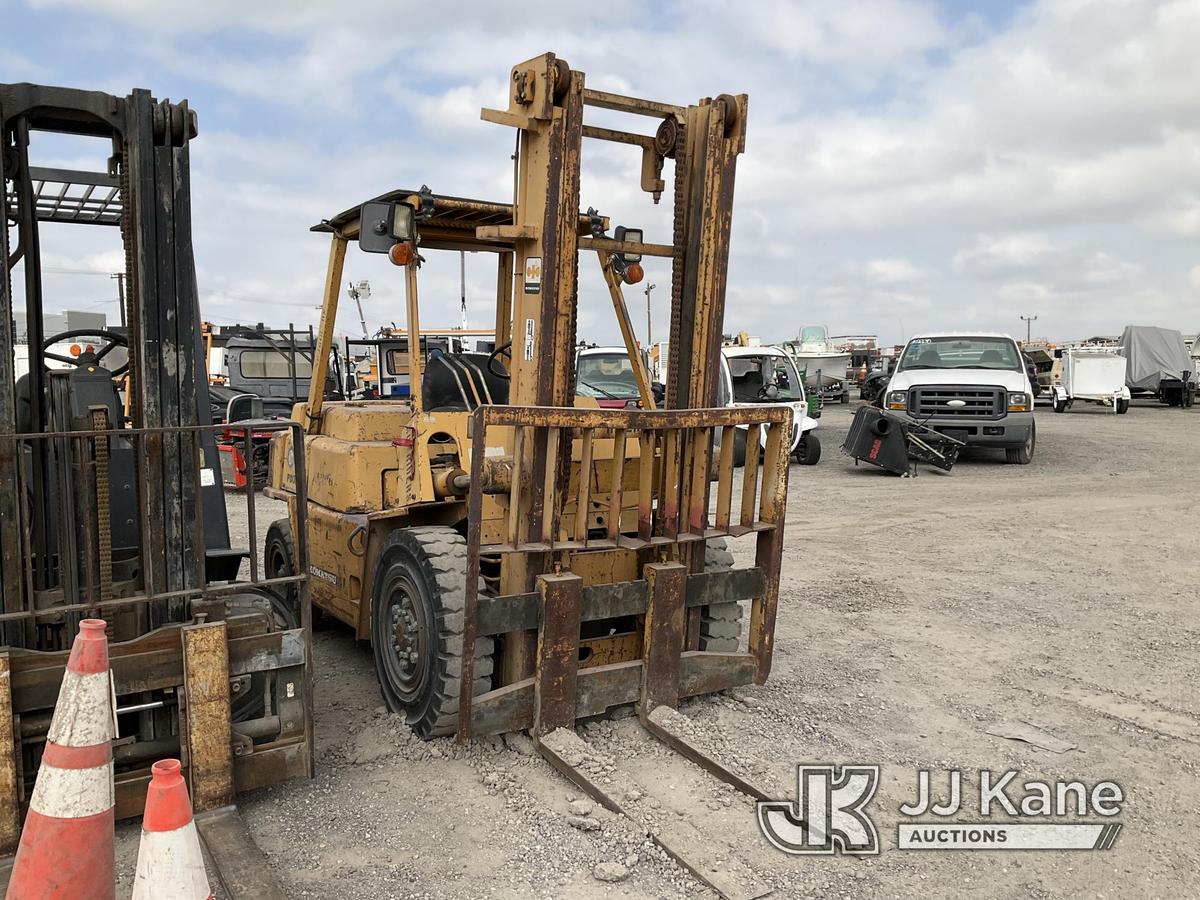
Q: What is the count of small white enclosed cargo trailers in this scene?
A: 1